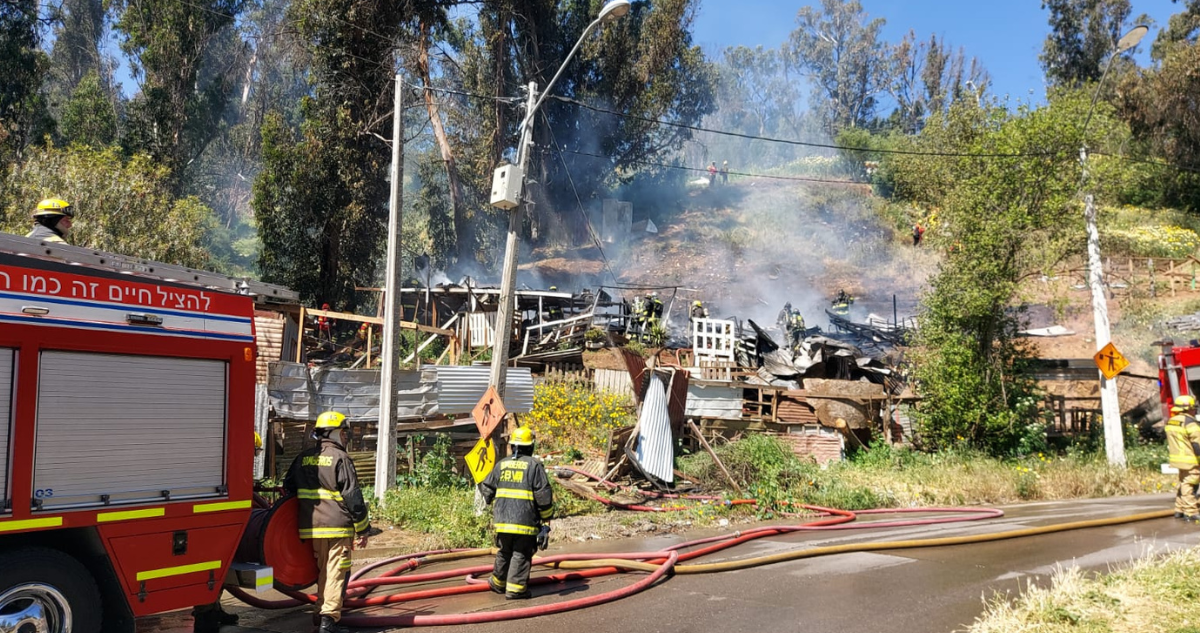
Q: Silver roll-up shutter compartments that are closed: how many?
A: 2